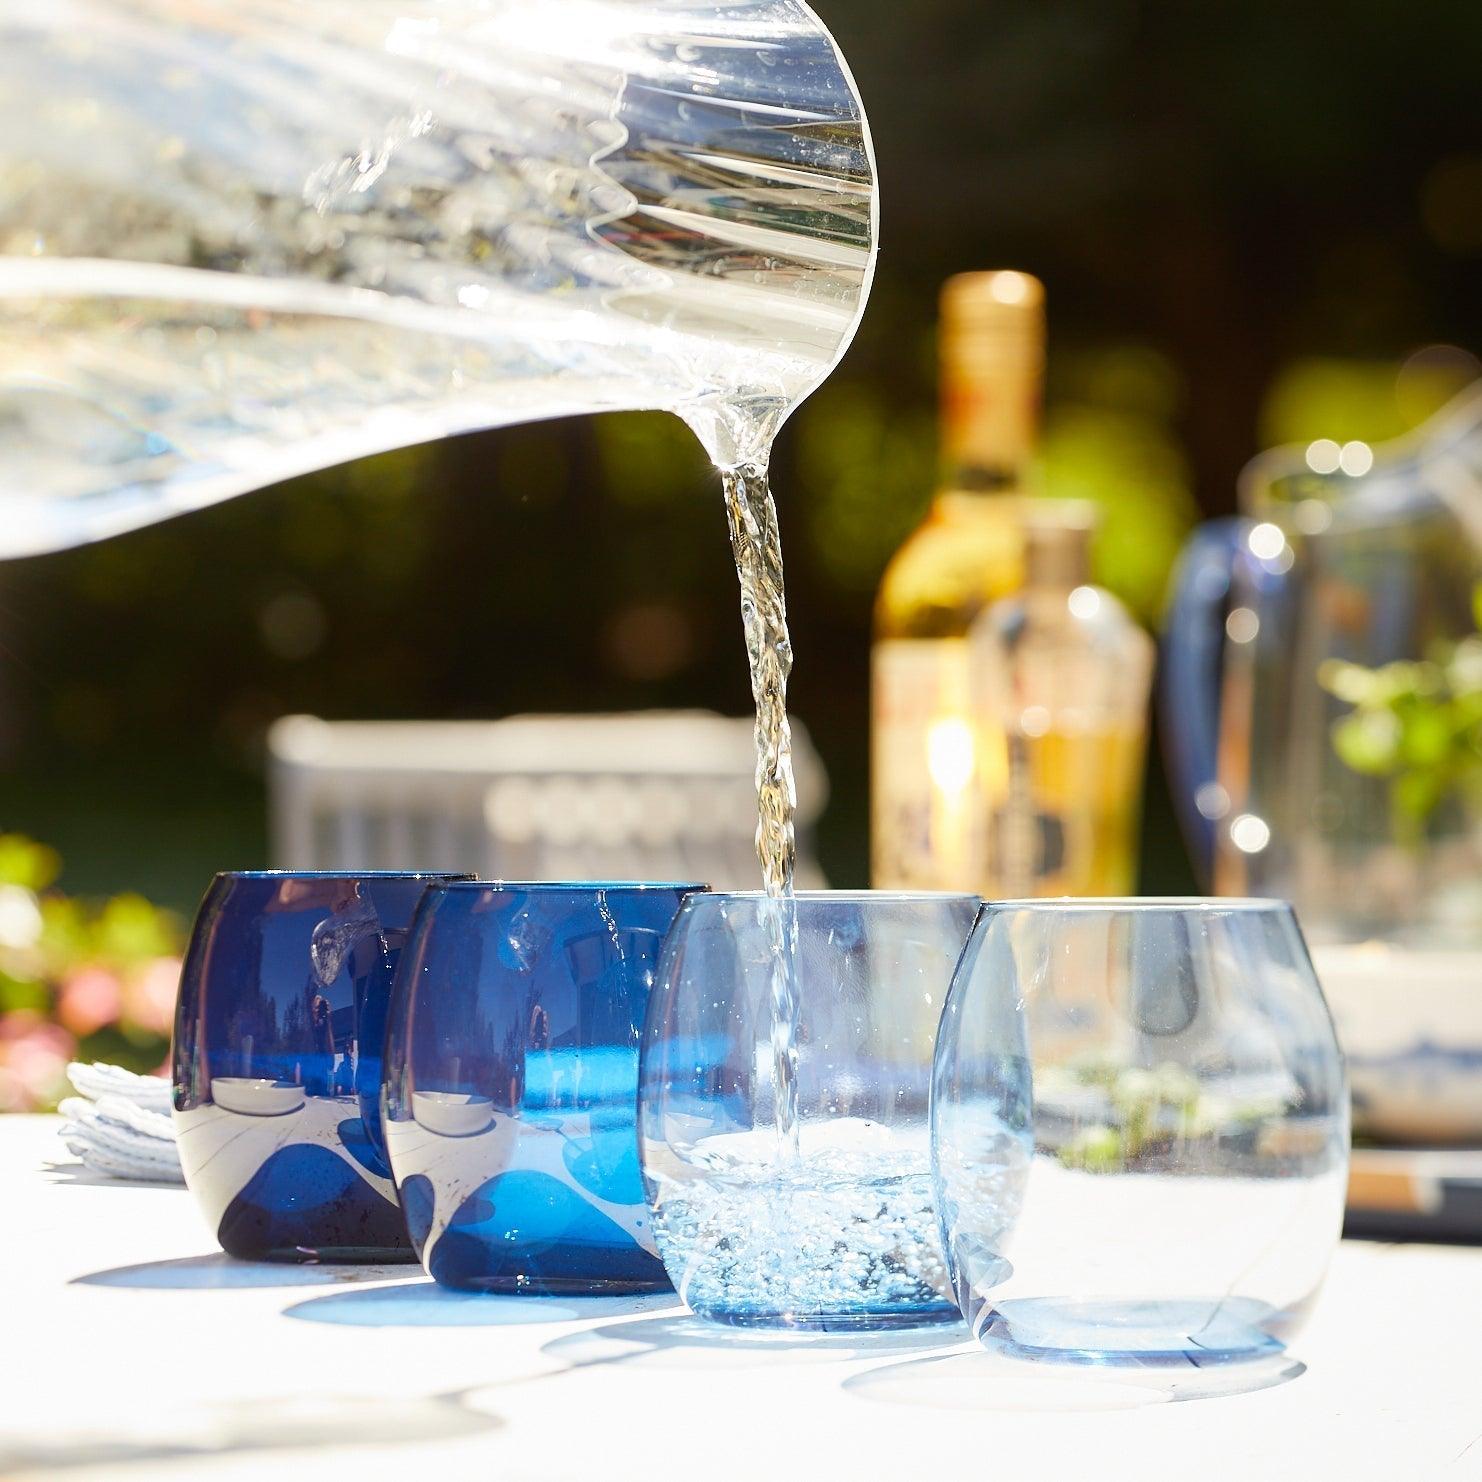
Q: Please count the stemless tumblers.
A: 4